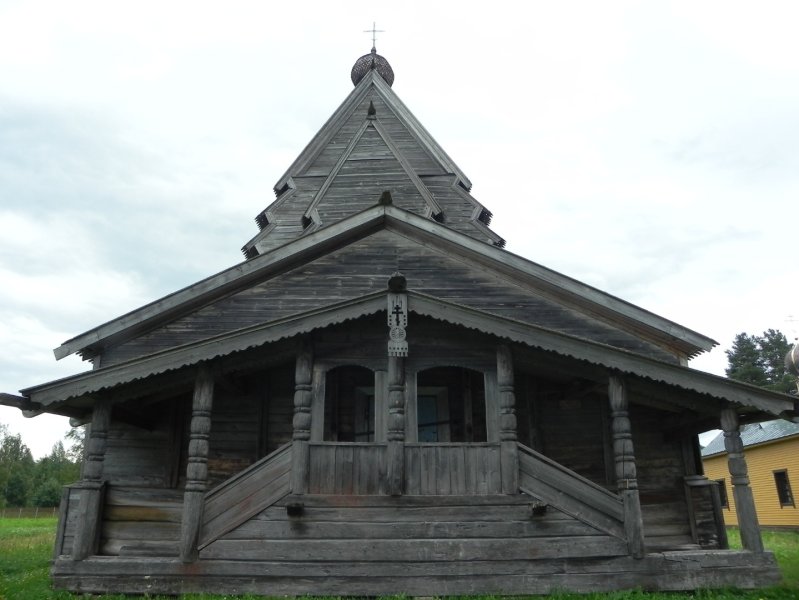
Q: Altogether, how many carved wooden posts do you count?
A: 7